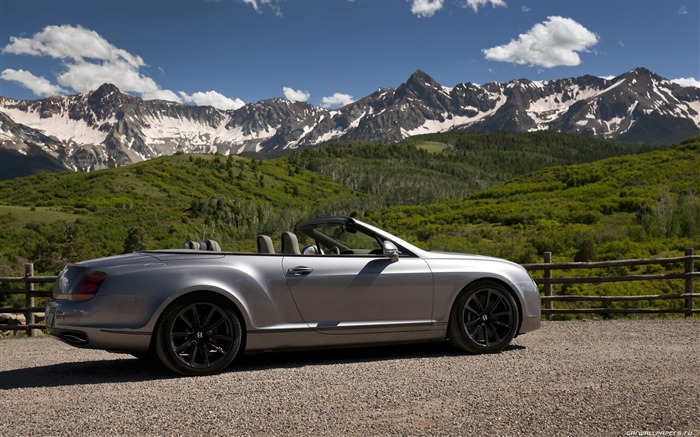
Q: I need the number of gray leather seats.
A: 4